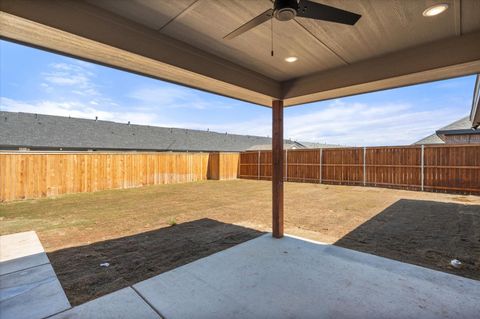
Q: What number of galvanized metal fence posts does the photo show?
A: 5